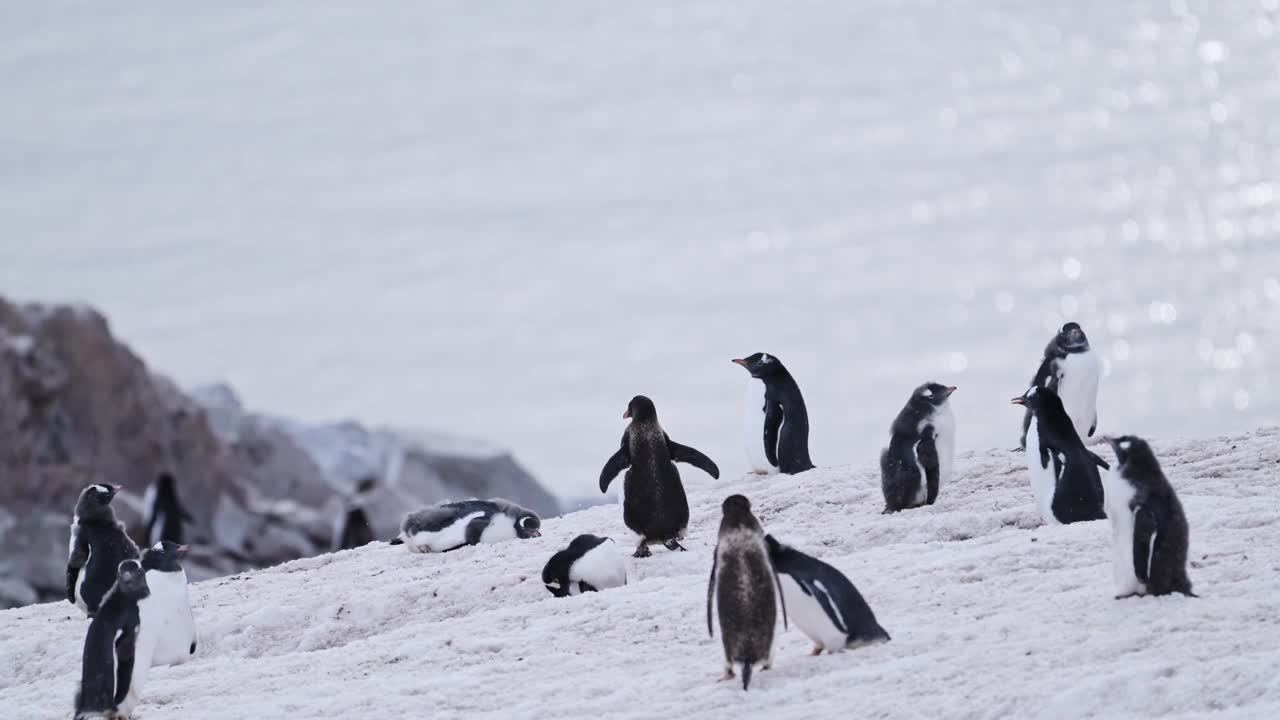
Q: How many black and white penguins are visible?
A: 15